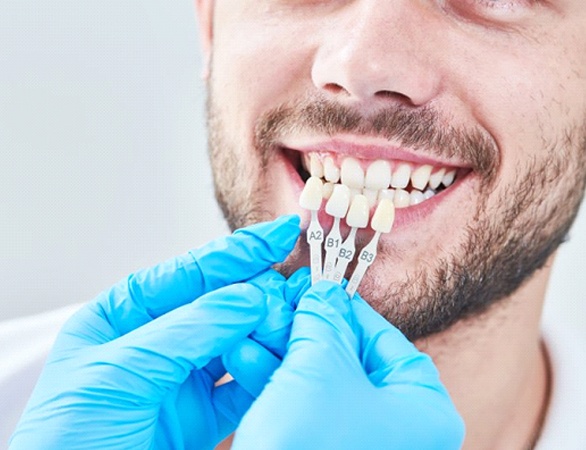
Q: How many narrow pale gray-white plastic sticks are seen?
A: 4